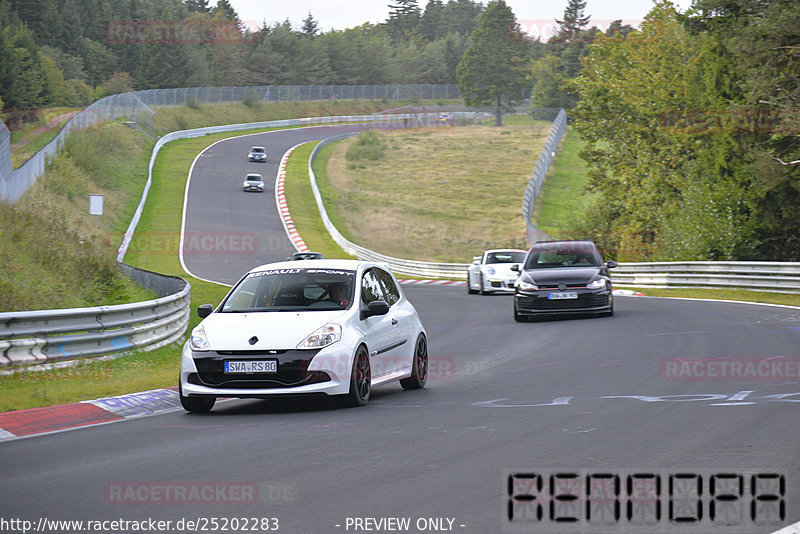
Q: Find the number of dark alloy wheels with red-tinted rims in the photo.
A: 2